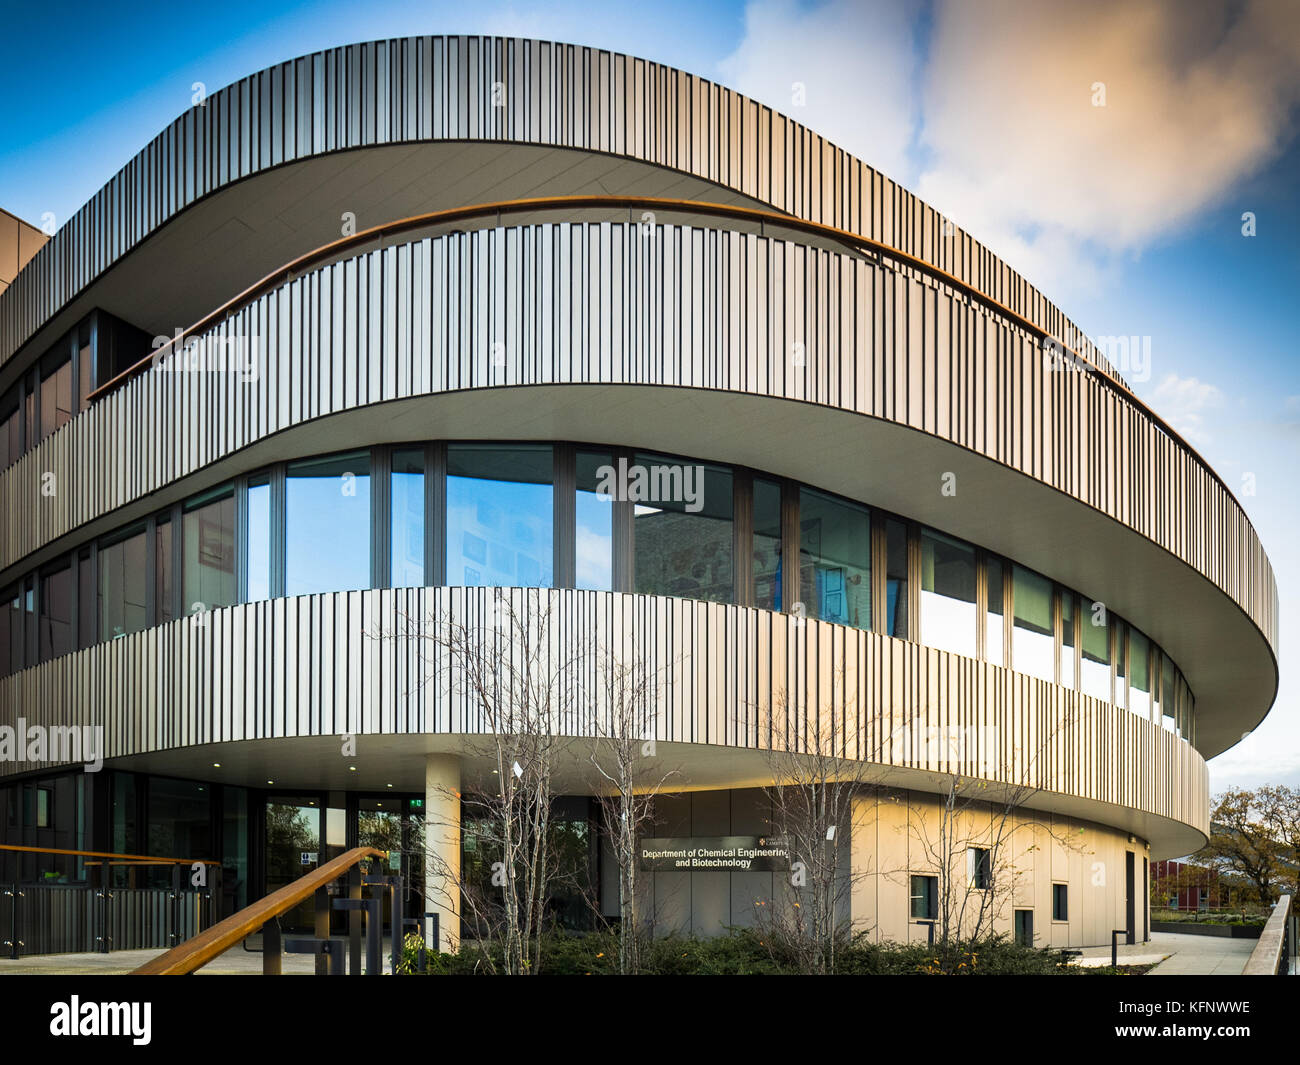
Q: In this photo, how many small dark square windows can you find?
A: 4